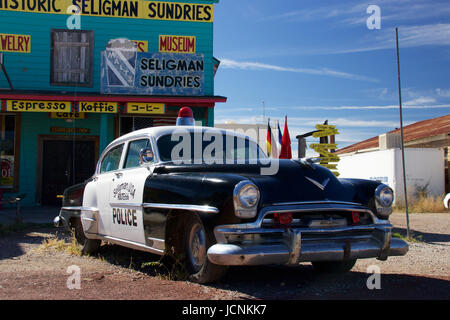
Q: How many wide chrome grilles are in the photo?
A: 1